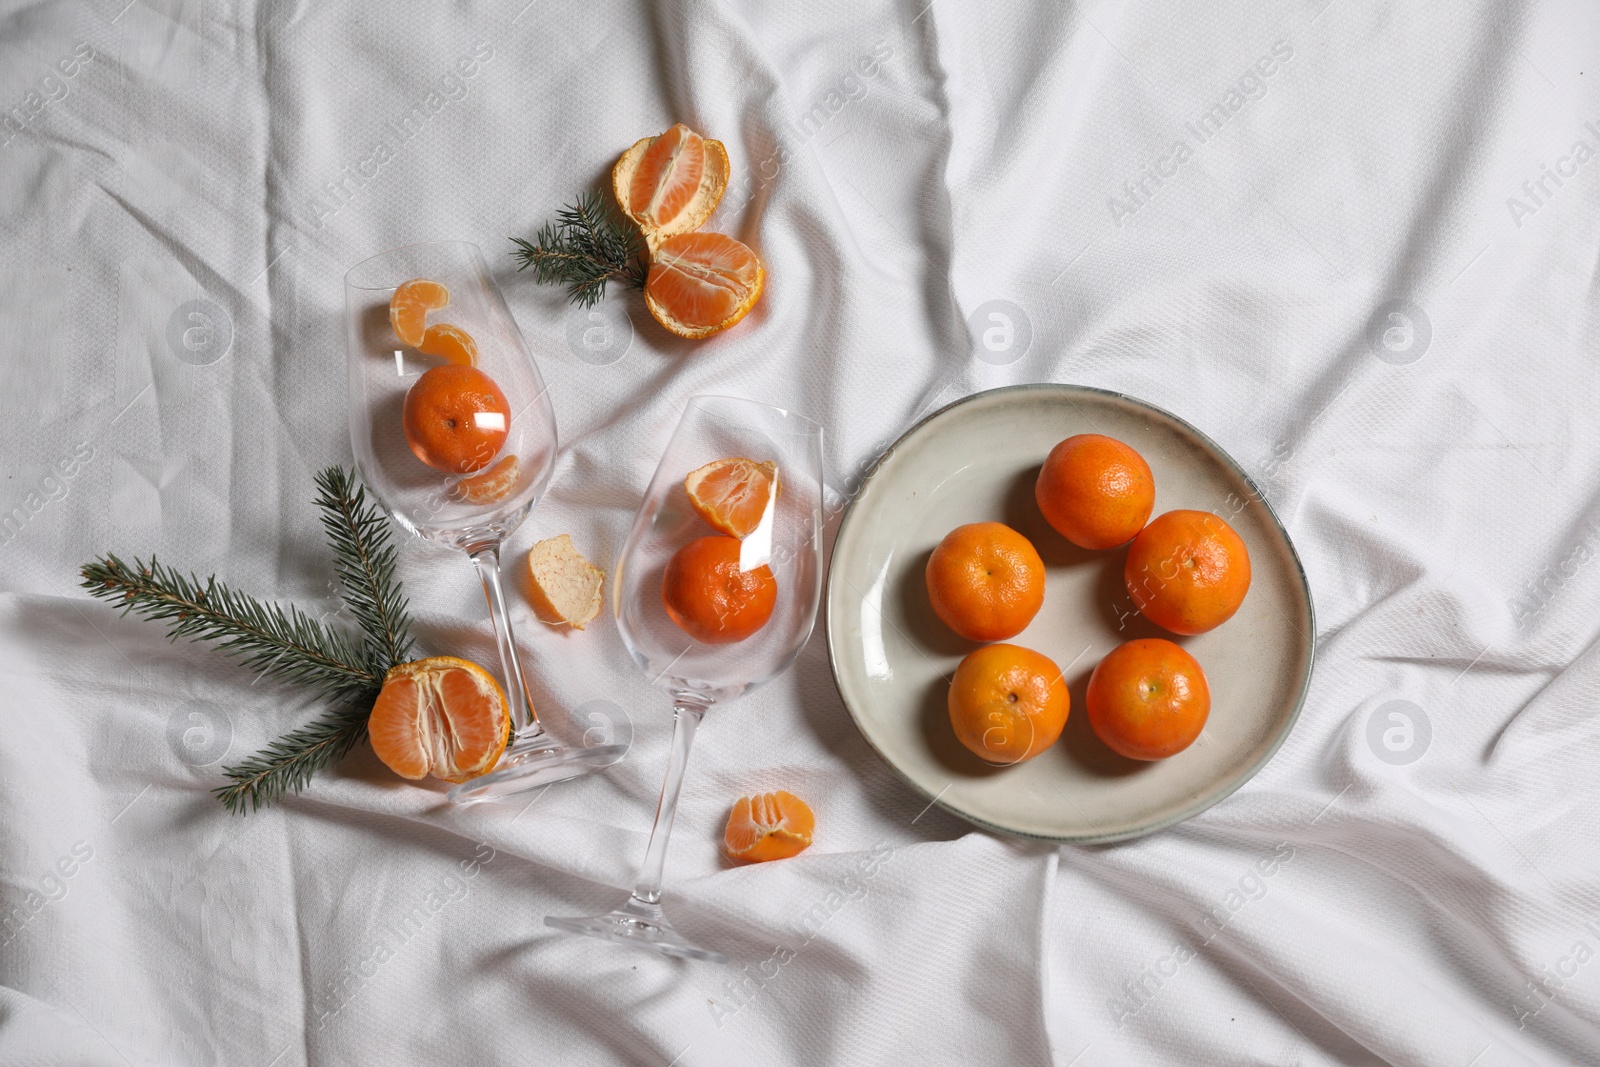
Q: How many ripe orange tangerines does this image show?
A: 7